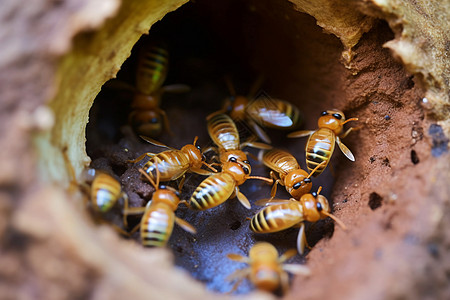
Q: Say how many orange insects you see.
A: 11